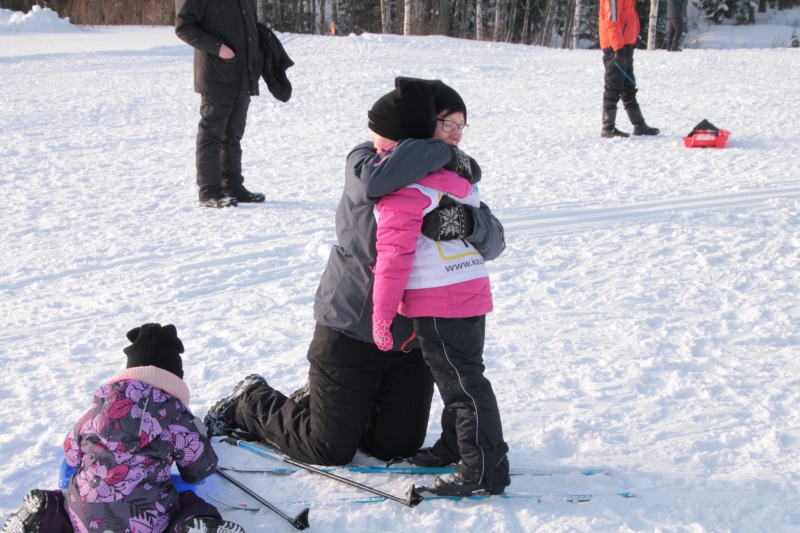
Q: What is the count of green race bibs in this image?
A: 0